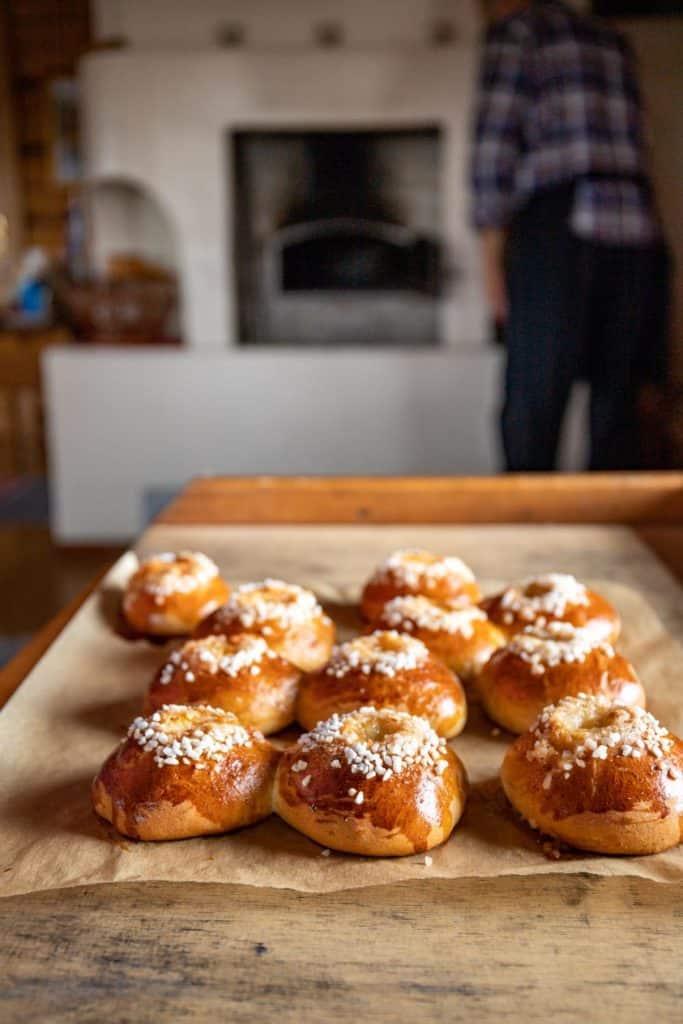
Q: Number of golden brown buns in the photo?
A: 11